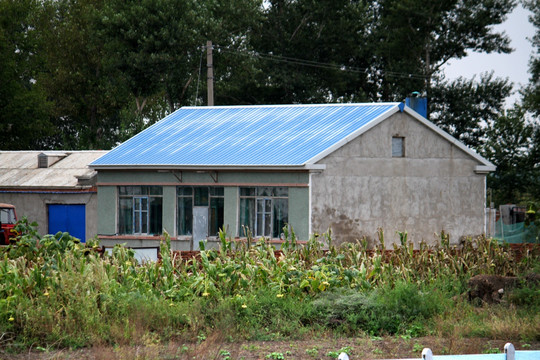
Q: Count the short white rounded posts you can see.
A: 3